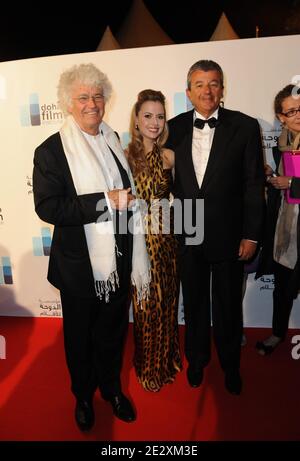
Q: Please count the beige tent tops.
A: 3